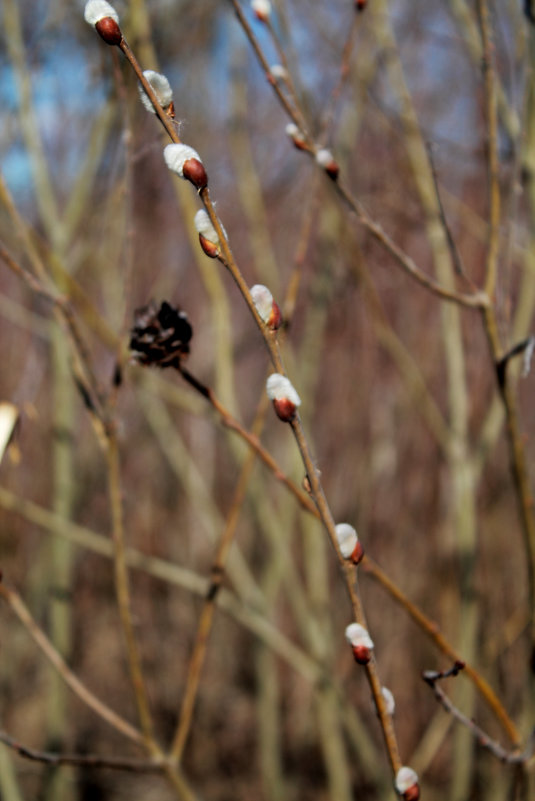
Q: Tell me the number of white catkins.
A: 14